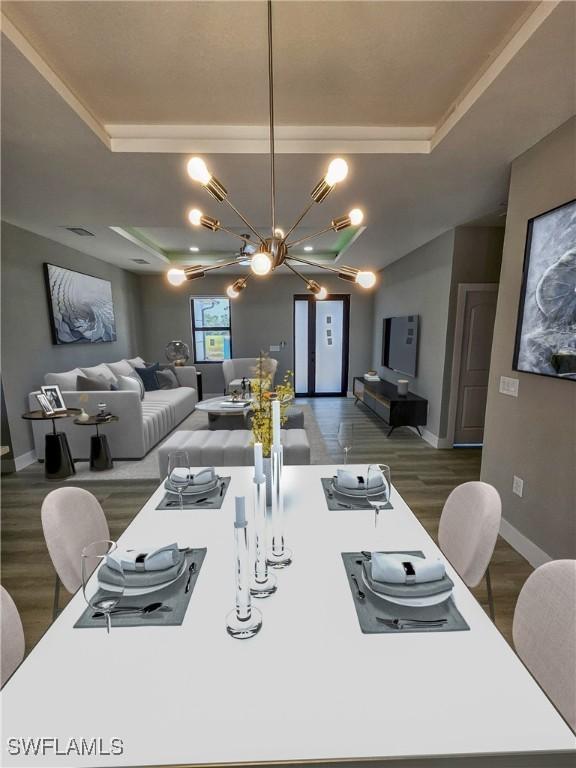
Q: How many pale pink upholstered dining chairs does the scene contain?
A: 4